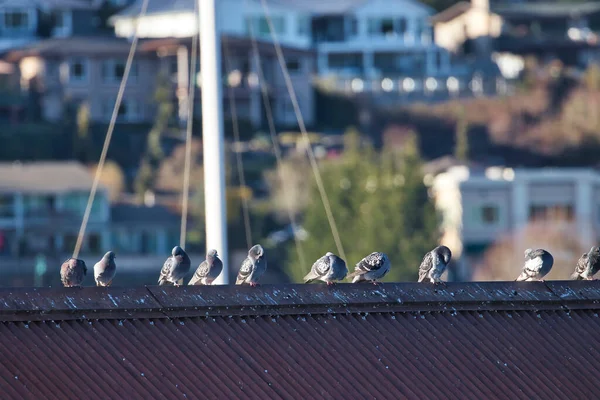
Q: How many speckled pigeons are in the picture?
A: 10